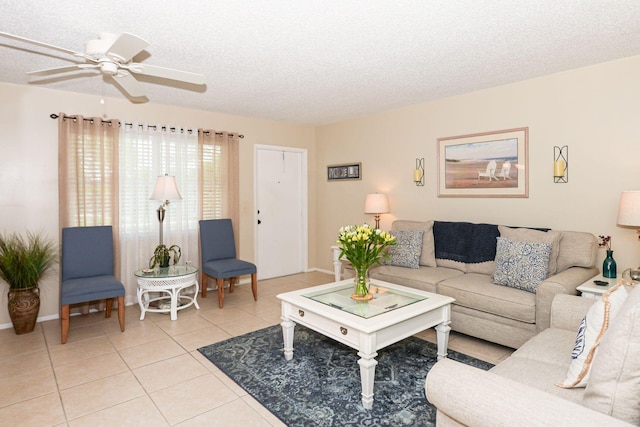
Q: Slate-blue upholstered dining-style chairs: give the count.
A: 2